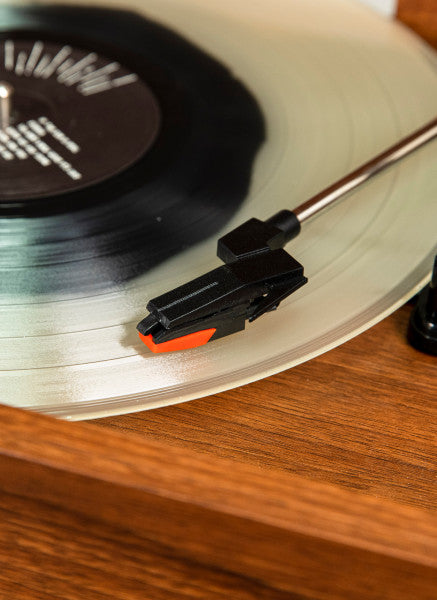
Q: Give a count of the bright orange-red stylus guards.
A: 1